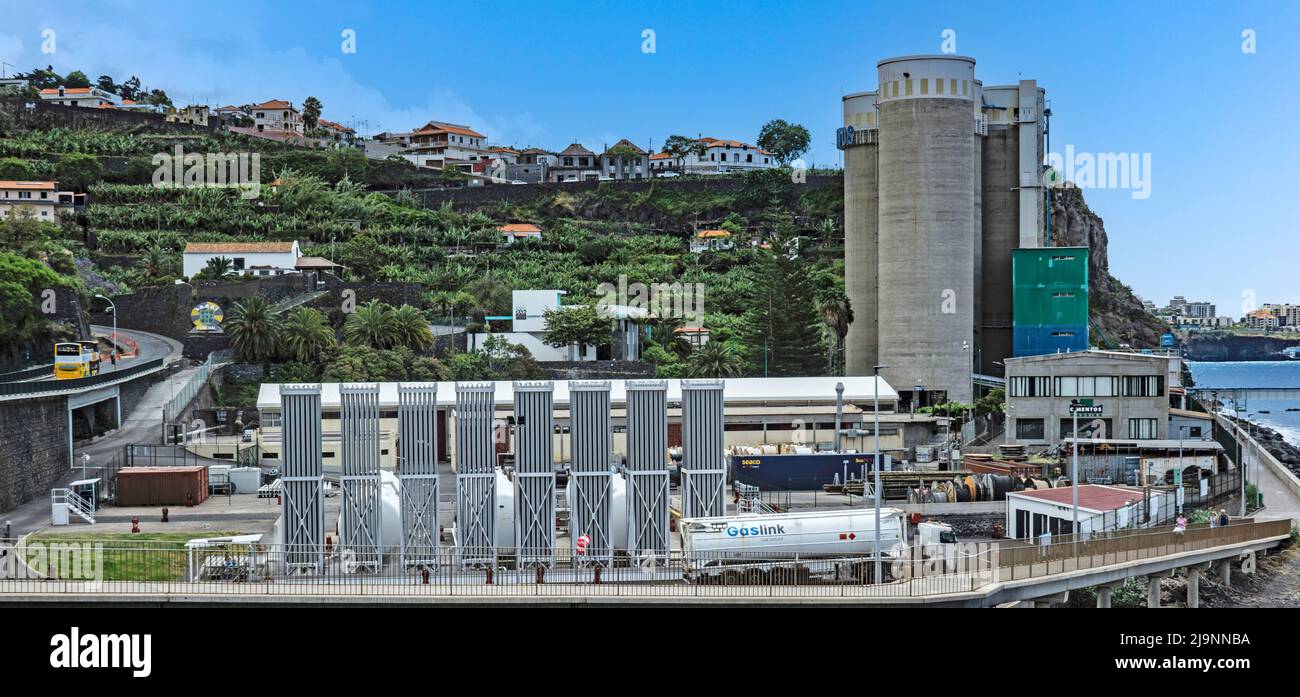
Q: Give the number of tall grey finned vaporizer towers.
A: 8